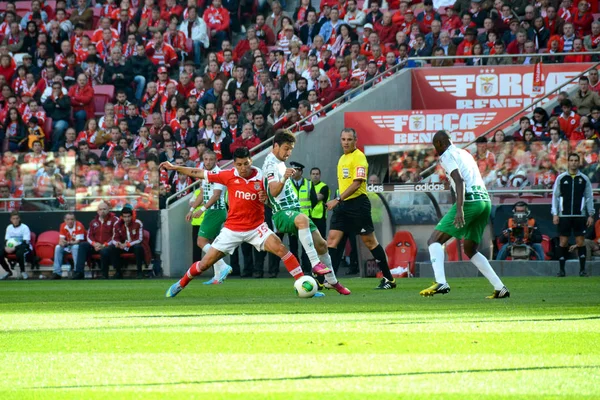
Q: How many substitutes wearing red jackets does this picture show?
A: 2